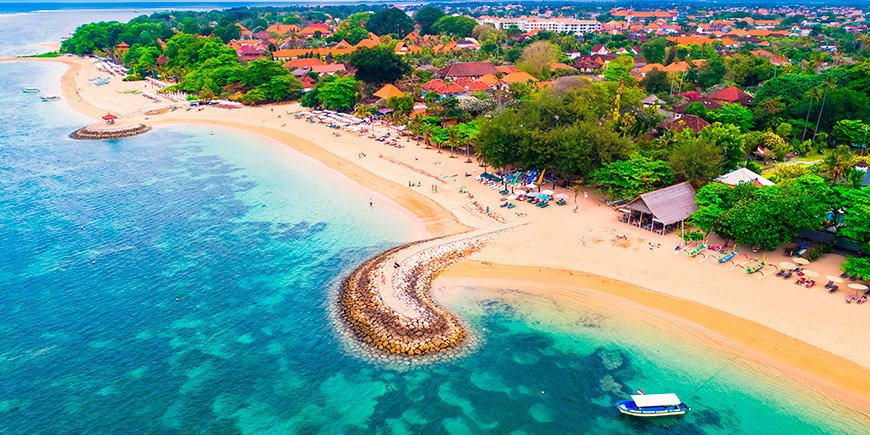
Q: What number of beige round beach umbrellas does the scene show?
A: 5